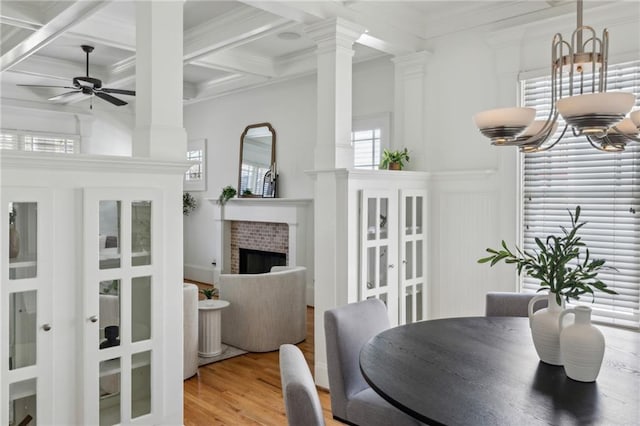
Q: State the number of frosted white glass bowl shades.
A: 5